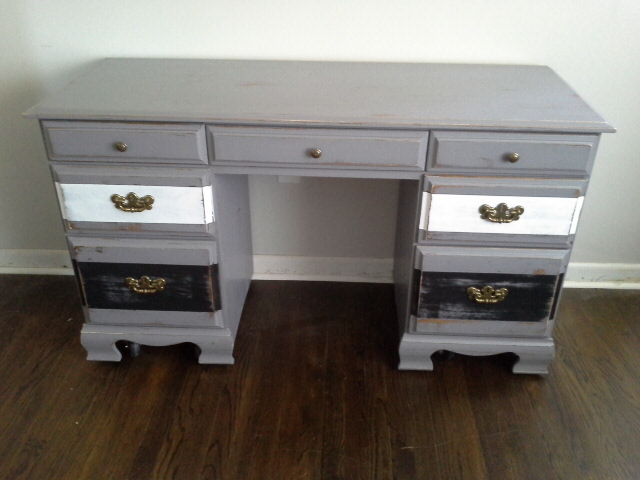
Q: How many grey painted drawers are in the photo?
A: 3